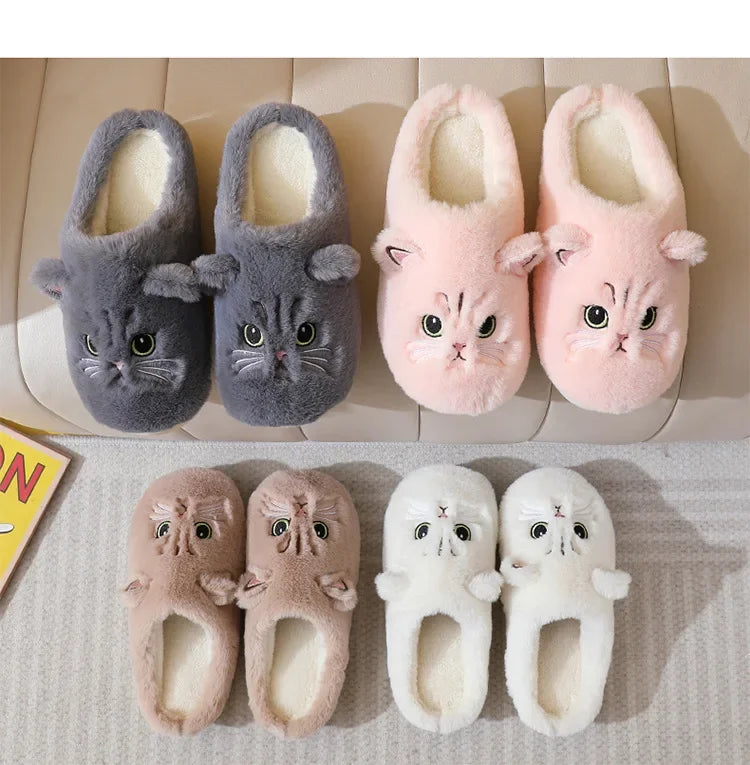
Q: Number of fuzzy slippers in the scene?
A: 8